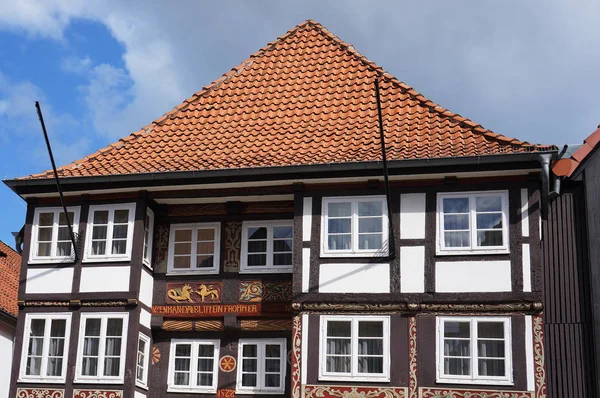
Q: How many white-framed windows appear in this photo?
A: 14